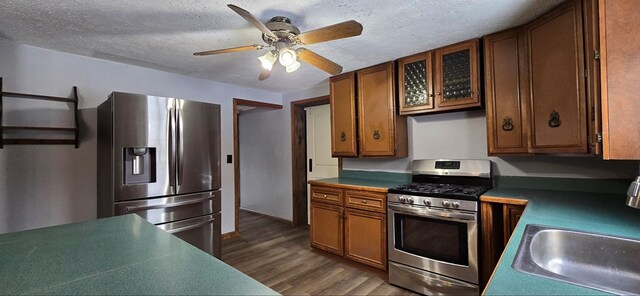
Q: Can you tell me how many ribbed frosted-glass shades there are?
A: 3